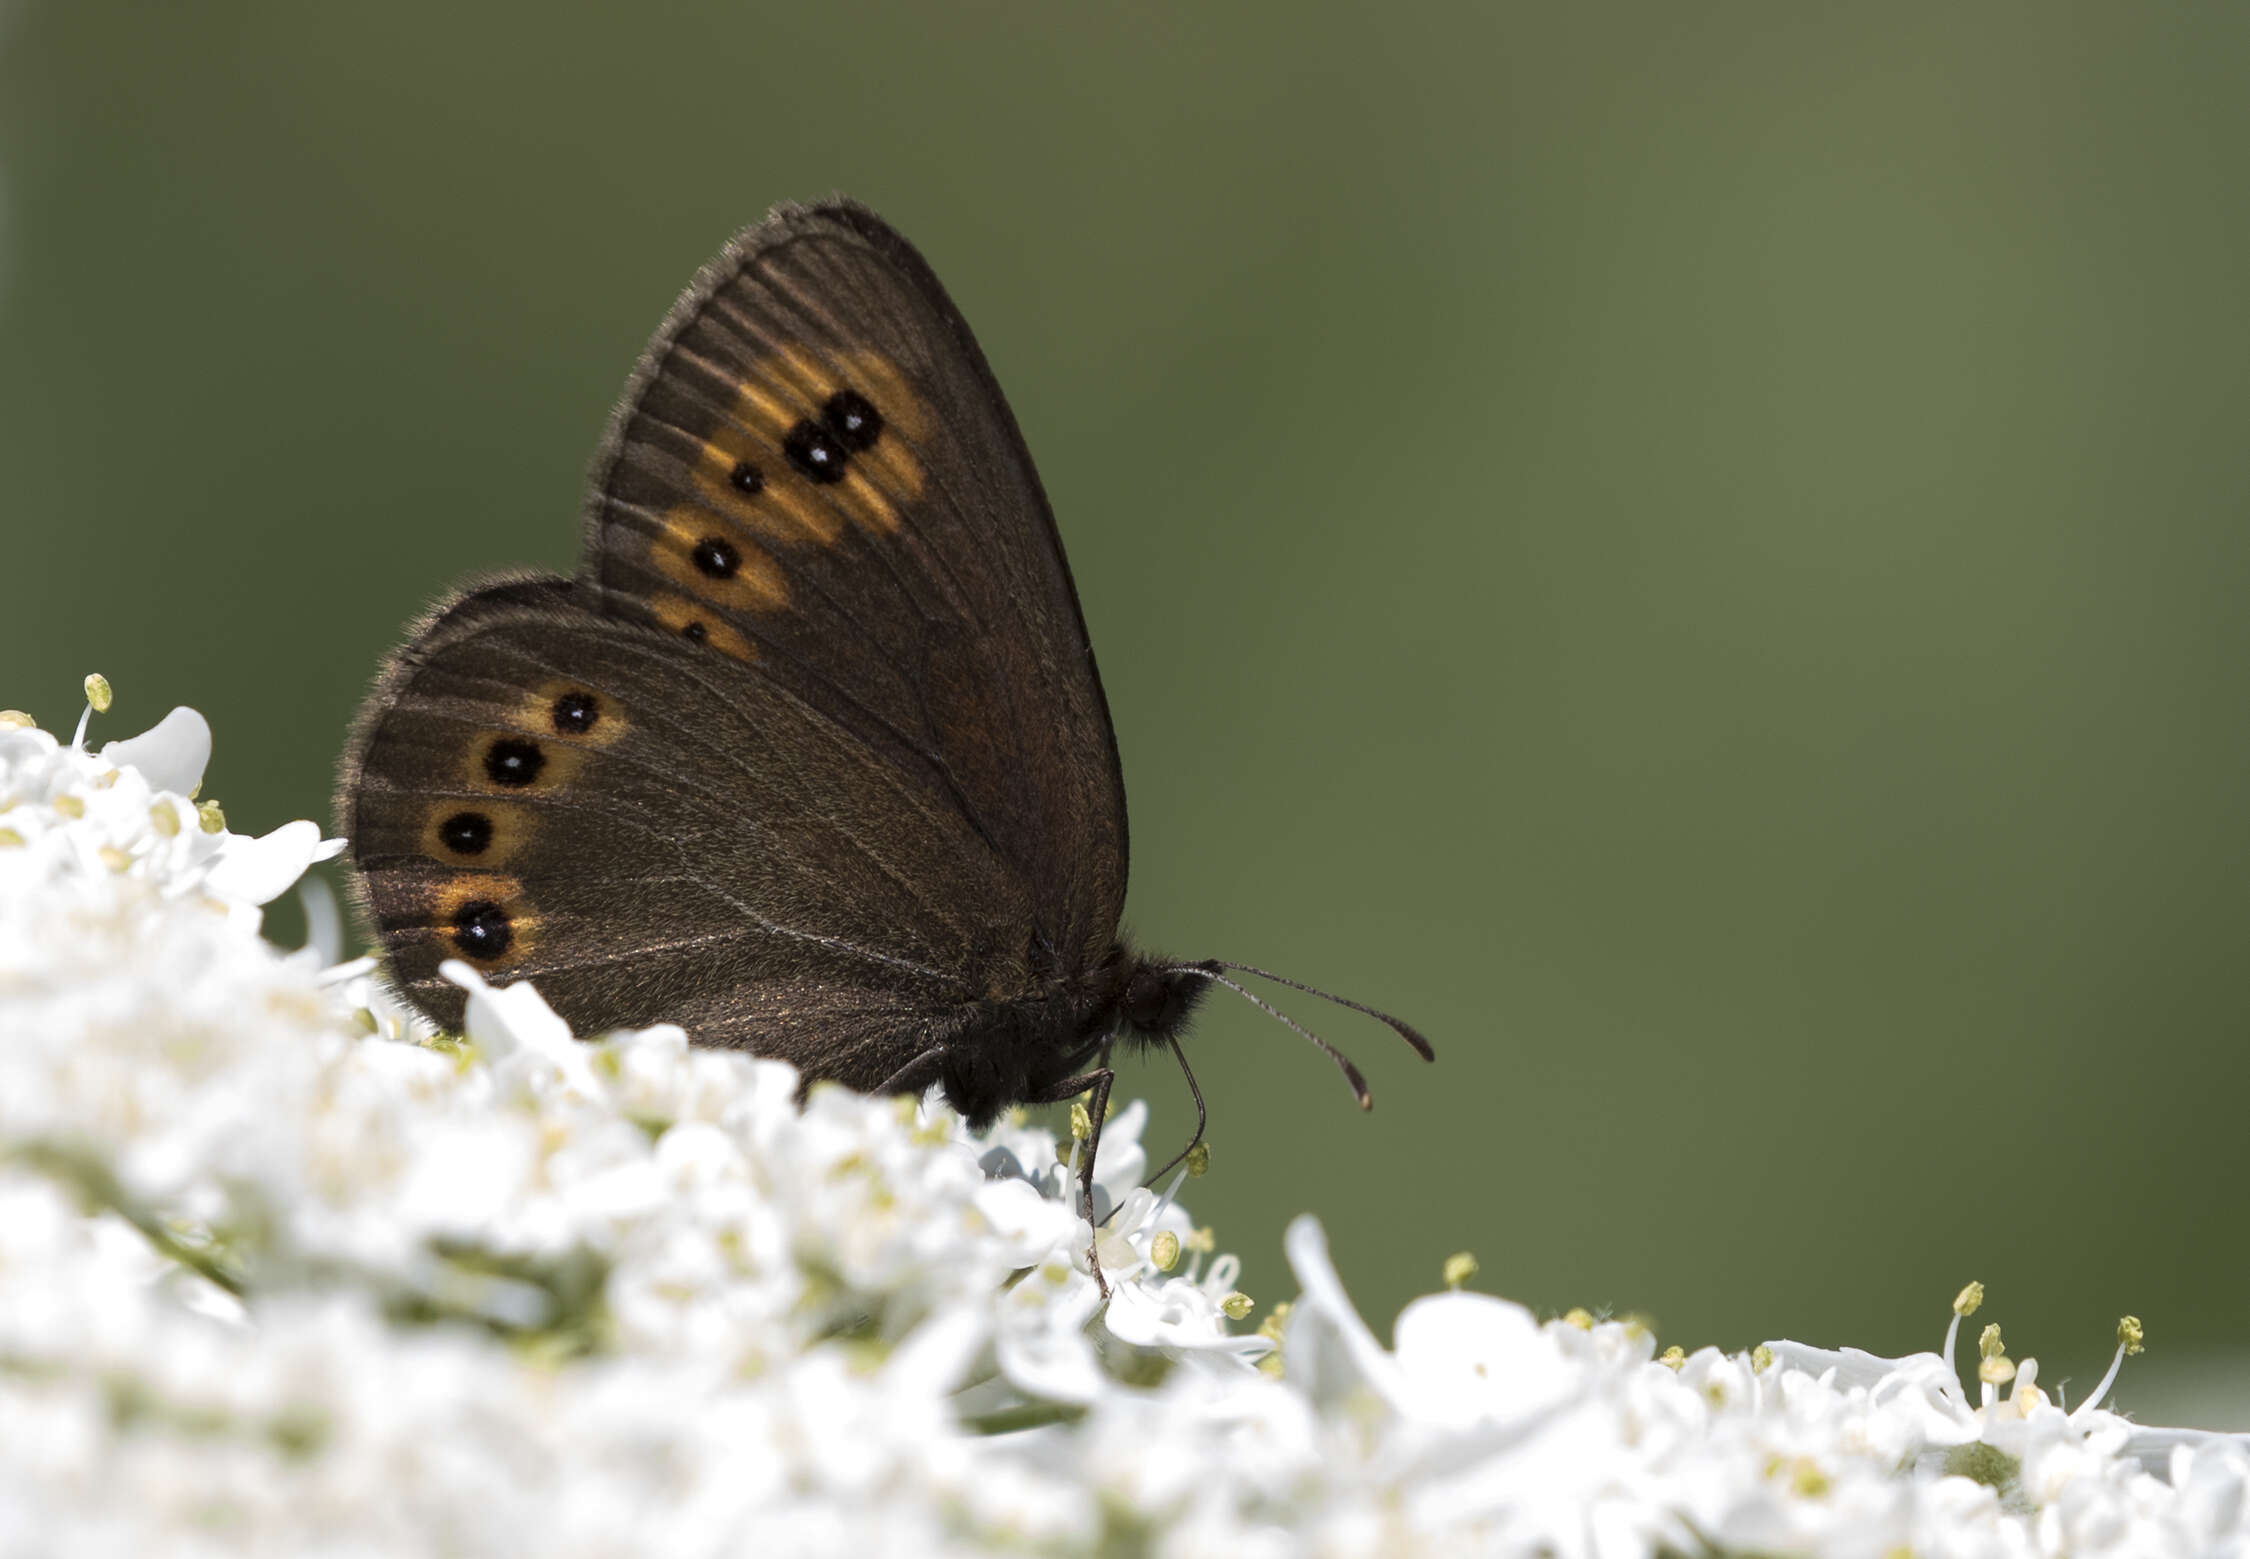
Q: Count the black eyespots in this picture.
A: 9